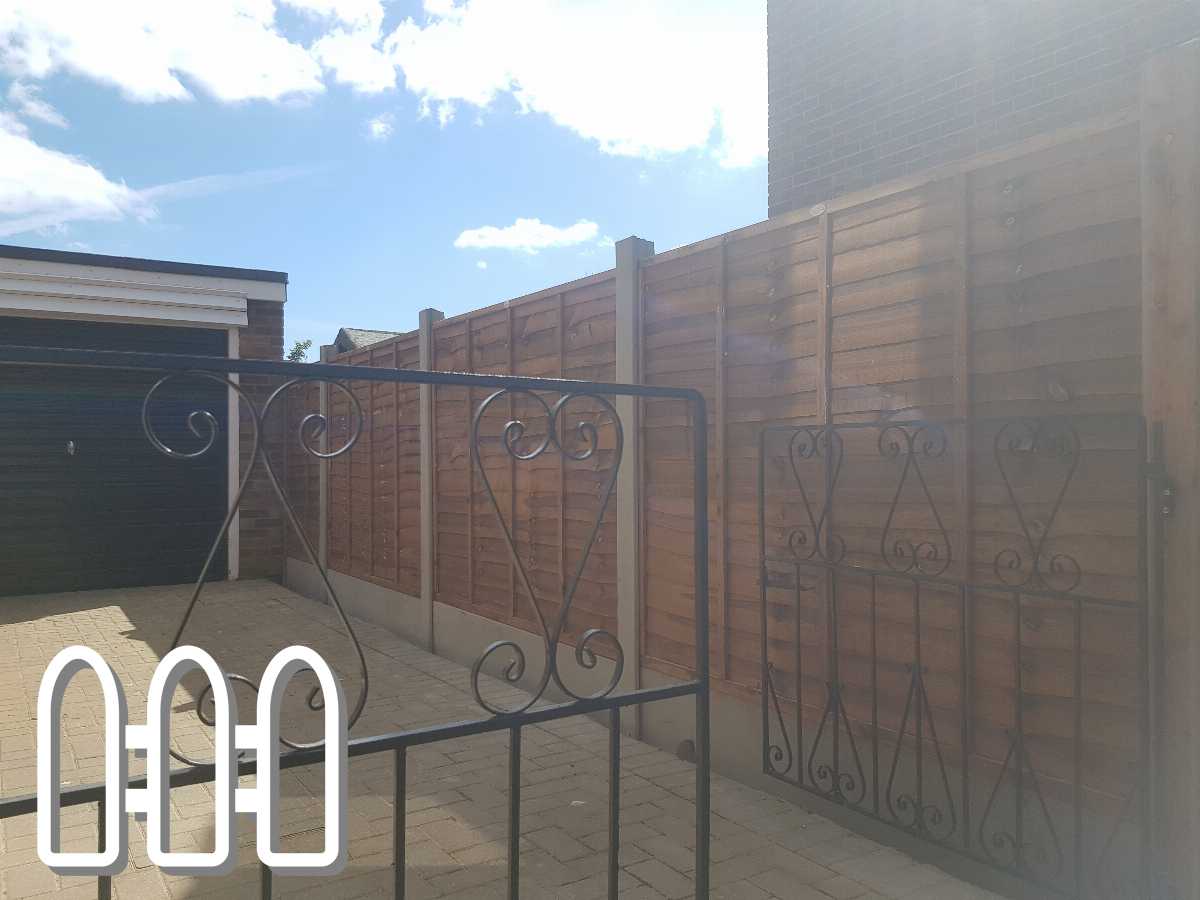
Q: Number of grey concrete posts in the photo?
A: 3